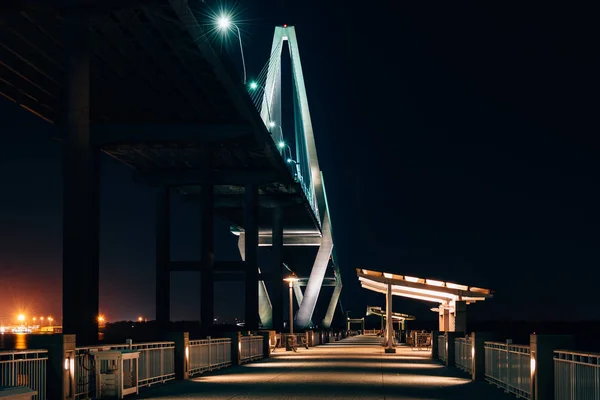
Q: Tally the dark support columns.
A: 5